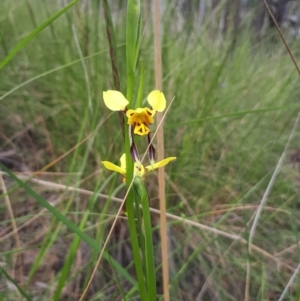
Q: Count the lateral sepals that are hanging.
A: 2